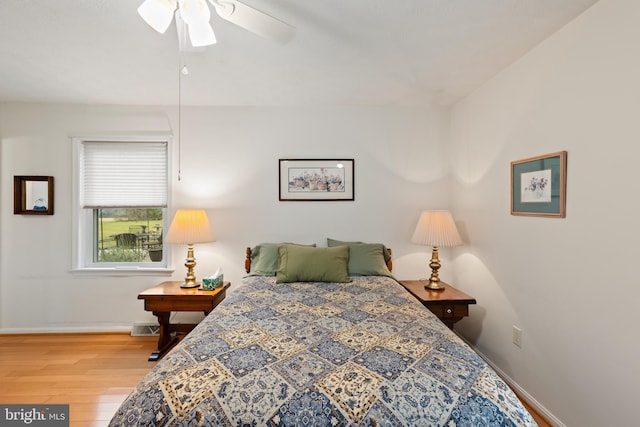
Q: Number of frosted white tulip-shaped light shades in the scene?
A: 3